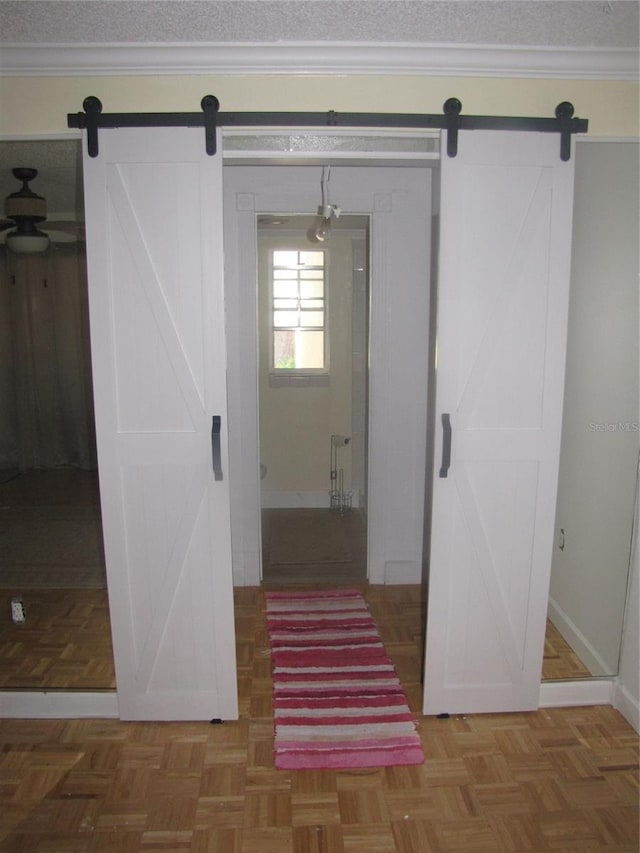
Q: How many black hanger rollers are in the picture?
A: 4